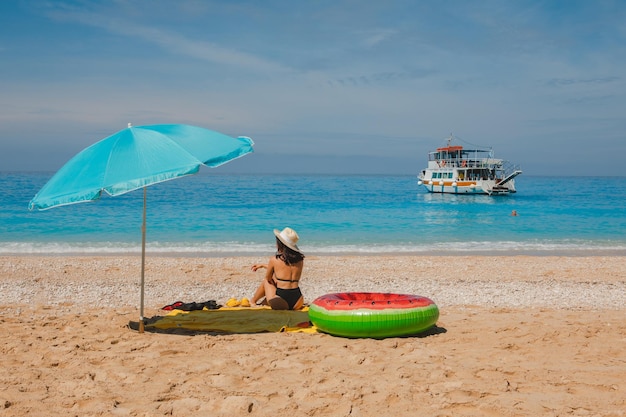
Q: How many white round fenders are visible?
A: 5